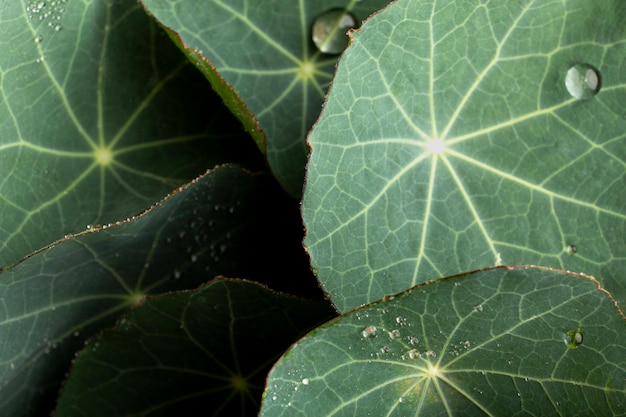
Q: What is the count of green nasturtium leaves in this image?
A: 6